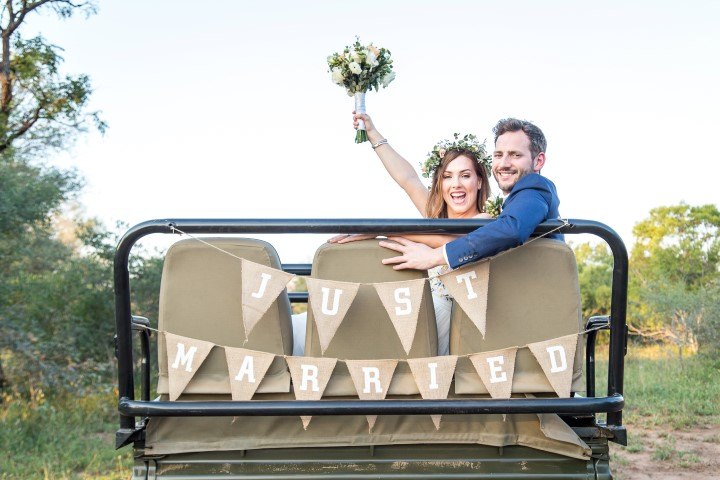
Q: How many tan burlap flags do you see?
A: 11